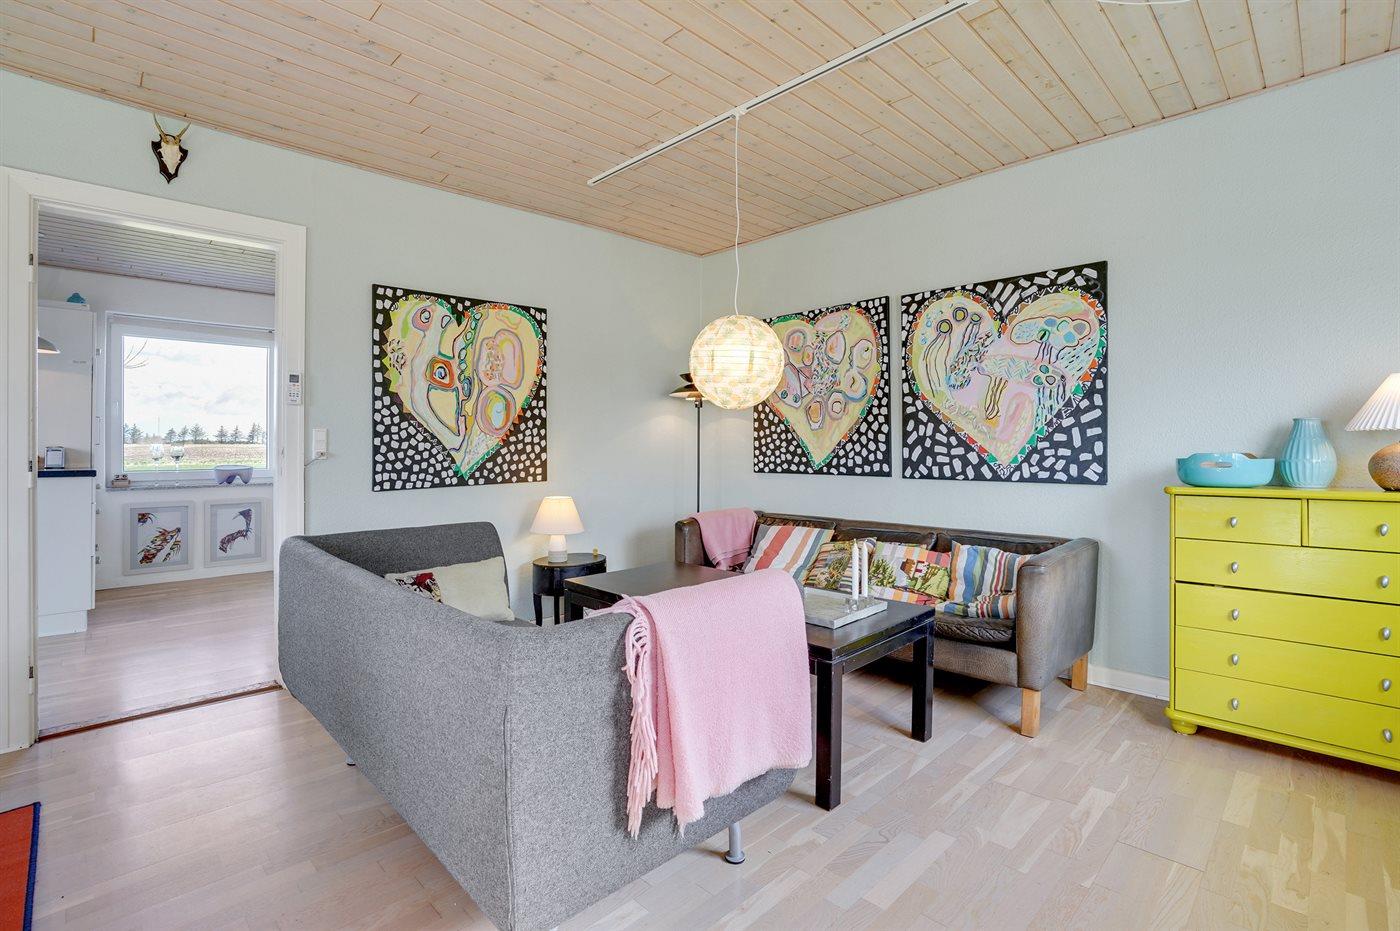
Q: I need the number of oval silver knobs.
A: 10